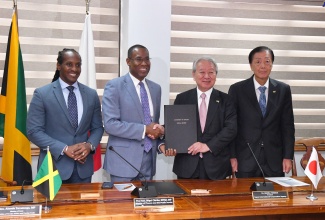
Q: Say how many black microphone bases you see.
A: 3